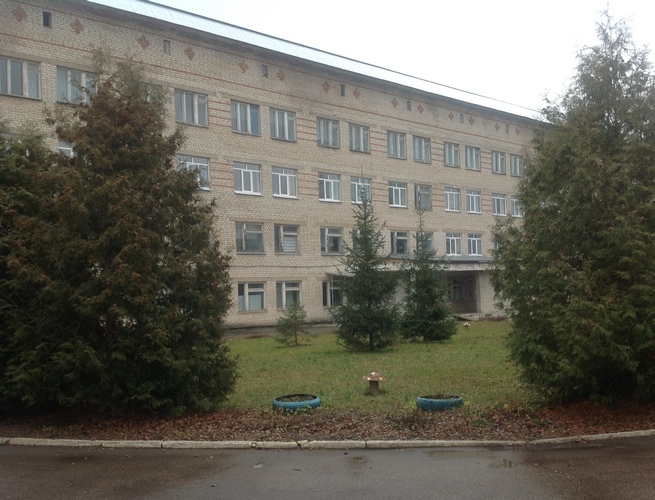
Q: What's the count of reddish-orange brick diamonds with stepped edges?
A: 14